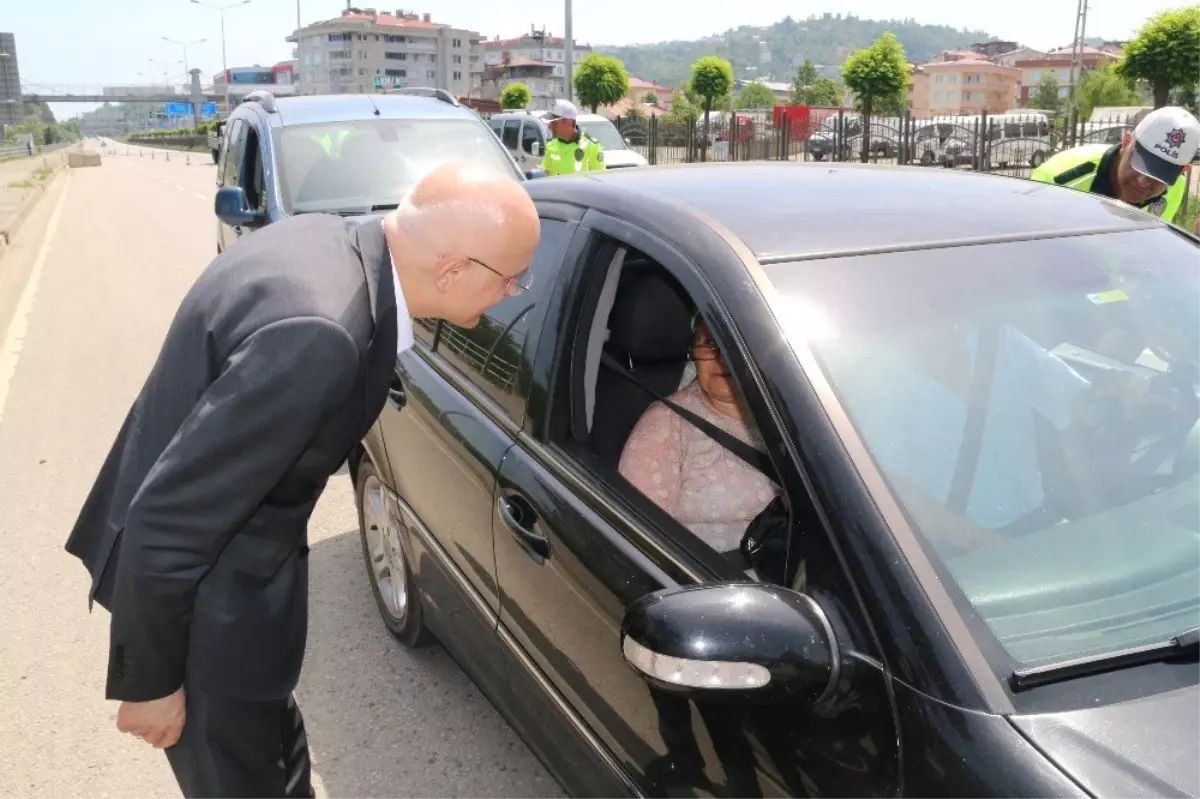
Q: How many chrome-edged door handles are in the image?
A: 2